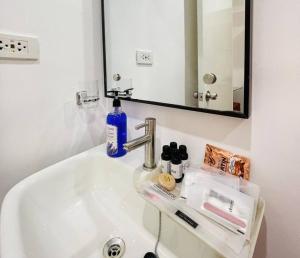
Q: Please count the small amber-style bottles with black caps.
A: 4